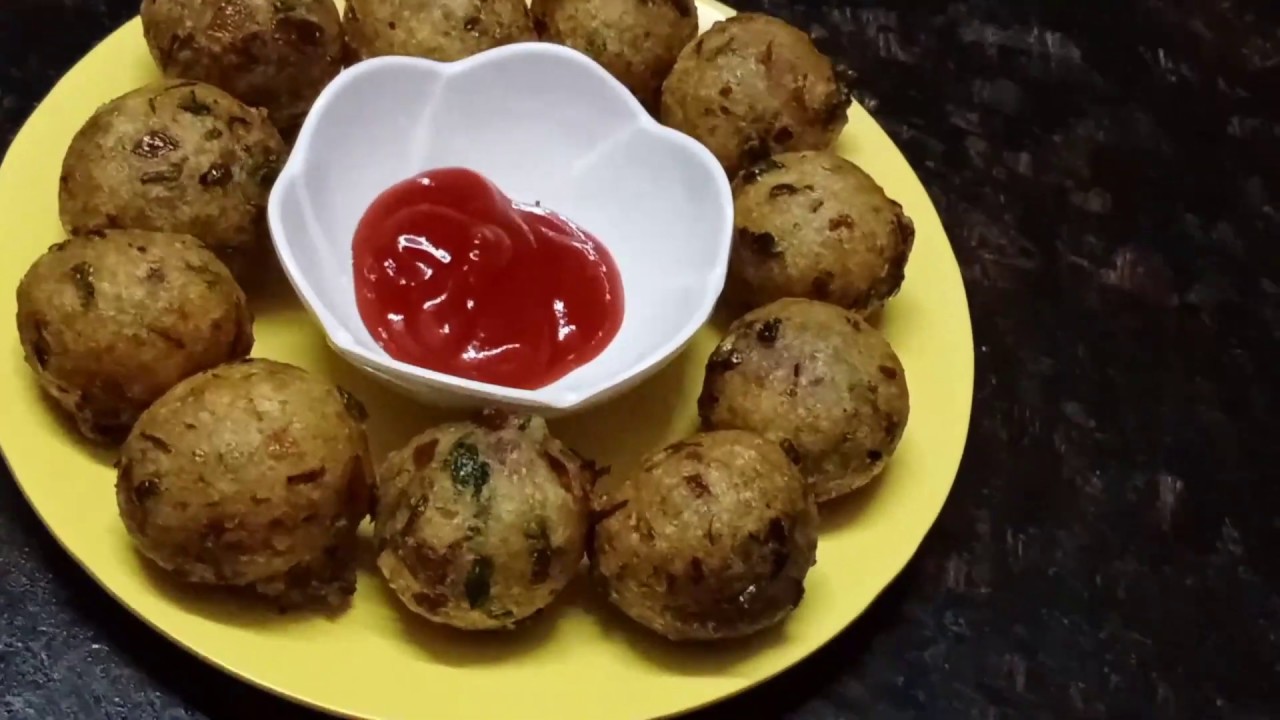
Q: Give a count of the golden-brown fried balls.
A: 11